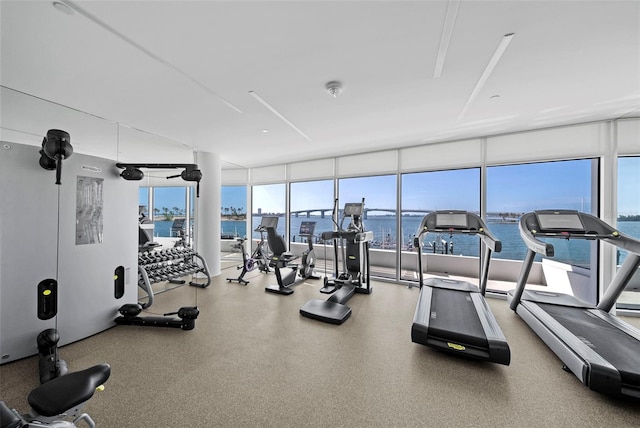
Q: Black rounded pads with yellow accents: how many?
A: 2